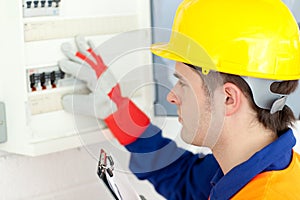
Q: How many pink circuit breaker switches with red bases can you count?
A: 0